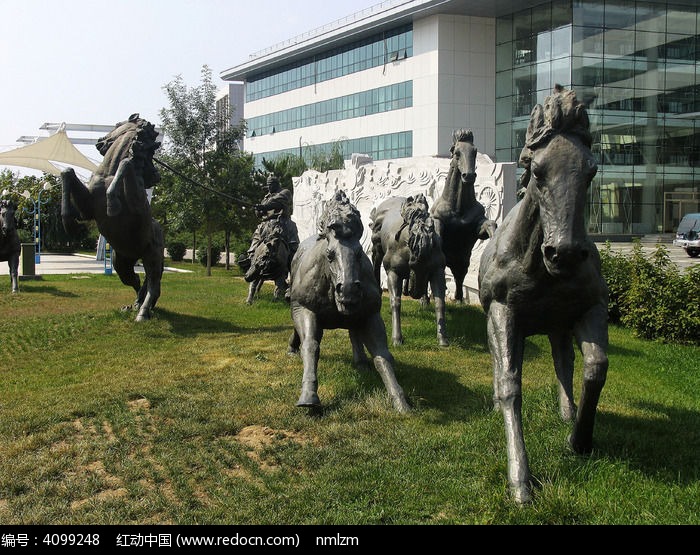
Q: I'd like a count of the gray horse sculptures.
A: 7